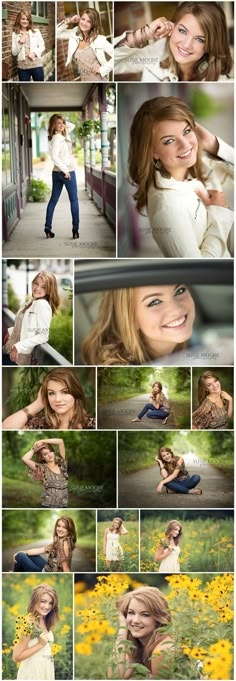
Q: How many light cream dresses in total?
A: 3